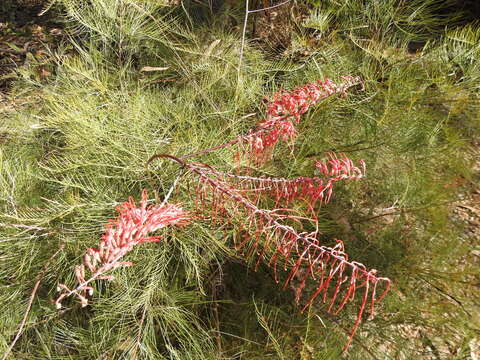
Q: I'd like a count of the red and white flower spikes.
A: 4